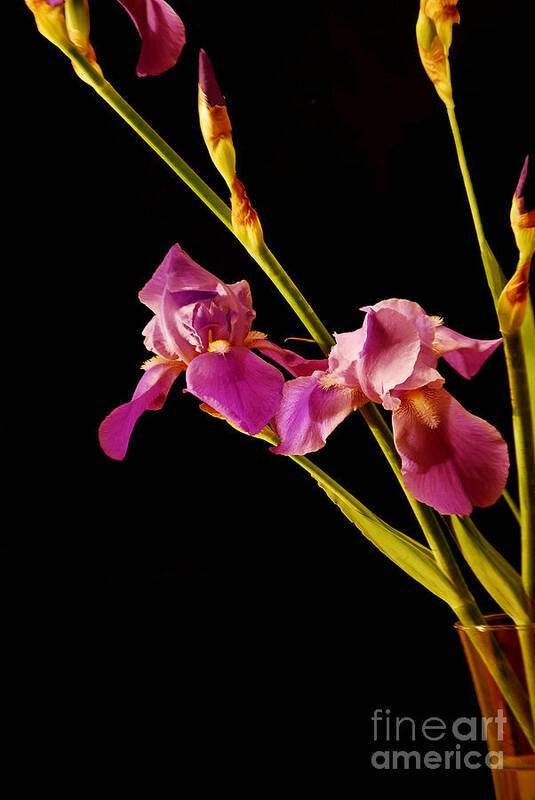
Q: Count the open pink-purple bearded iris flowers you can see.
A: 2